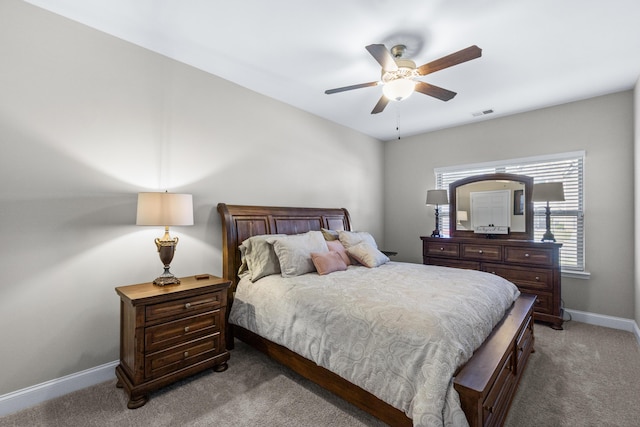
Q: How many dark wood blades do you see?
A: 5